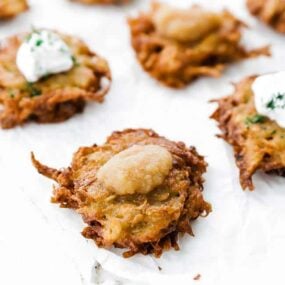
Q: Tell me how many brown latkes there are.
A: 7